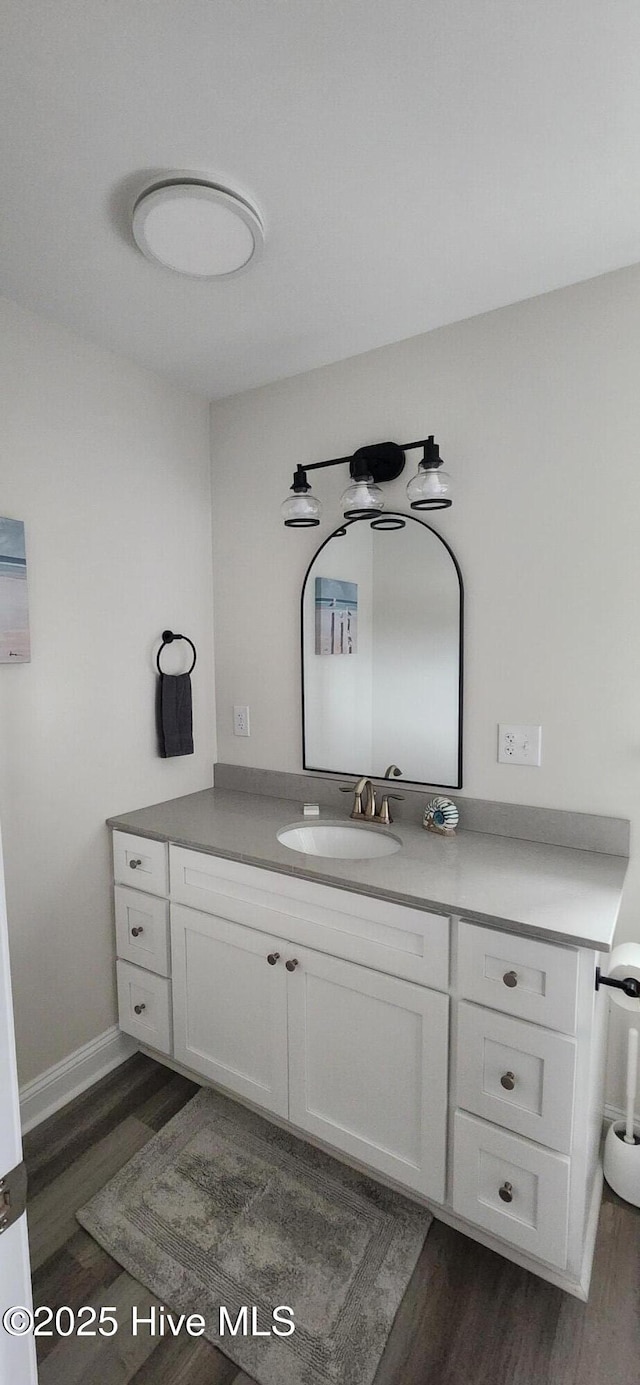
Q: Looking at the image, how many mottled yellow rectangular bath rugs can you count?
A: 0